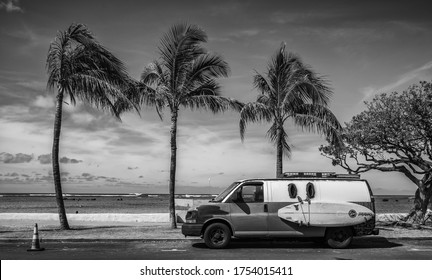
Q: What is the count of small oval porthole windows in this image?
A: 2